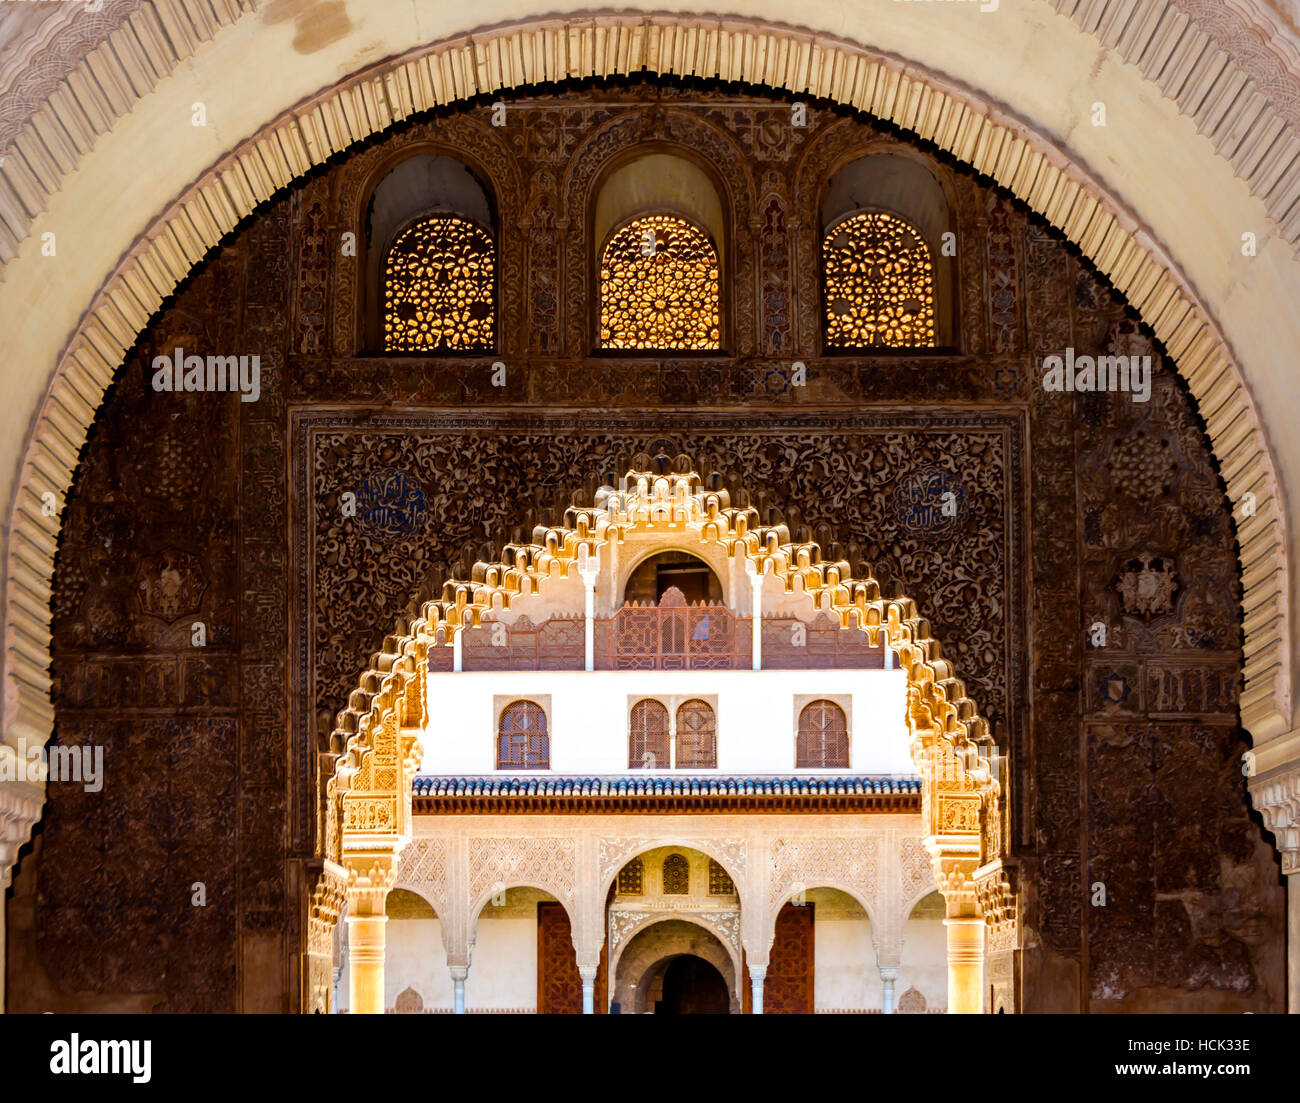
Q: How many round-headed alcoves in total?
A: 3